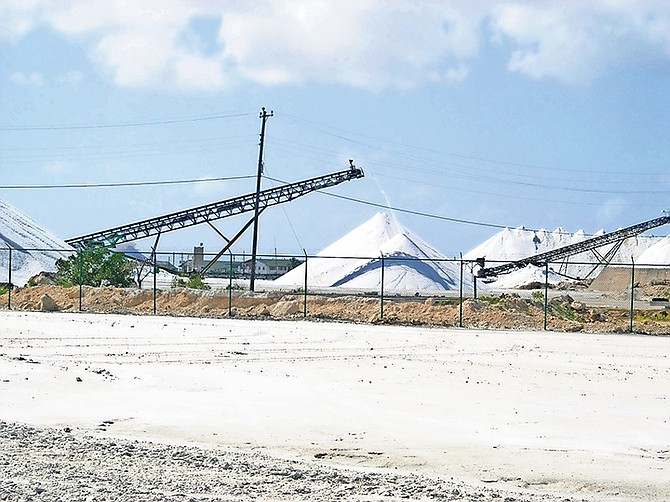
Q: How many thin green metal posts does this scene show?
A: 9